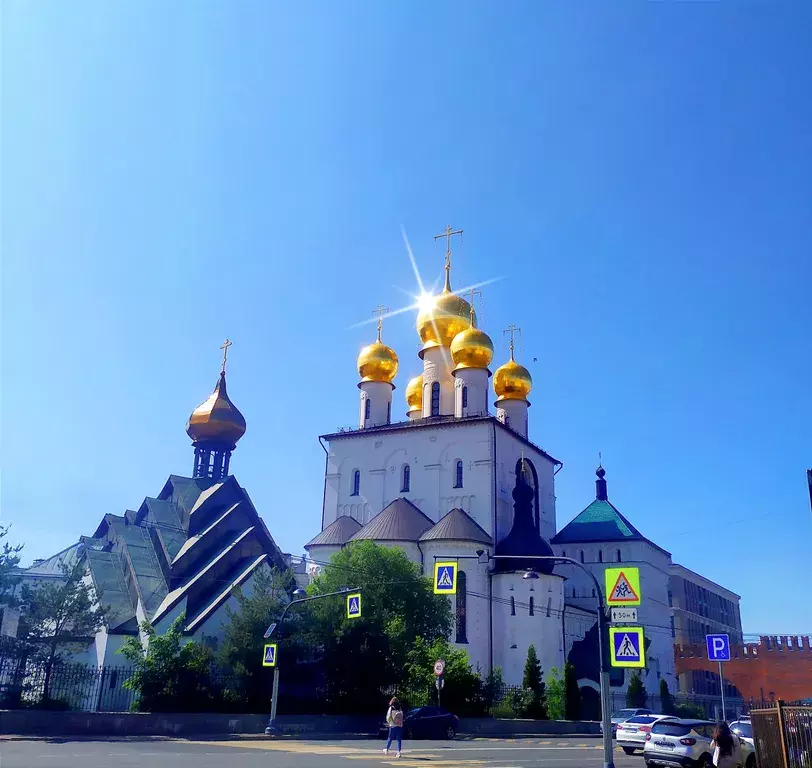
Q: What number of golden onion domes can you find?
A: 6